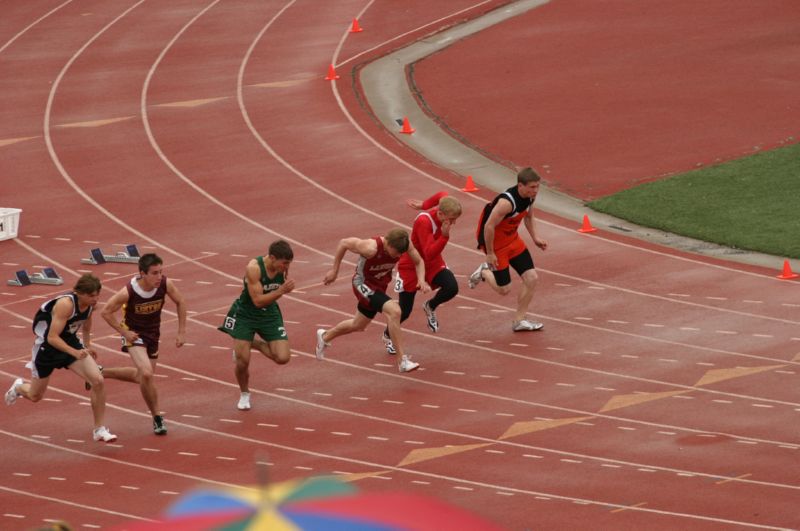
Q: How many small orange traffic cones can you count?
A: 6